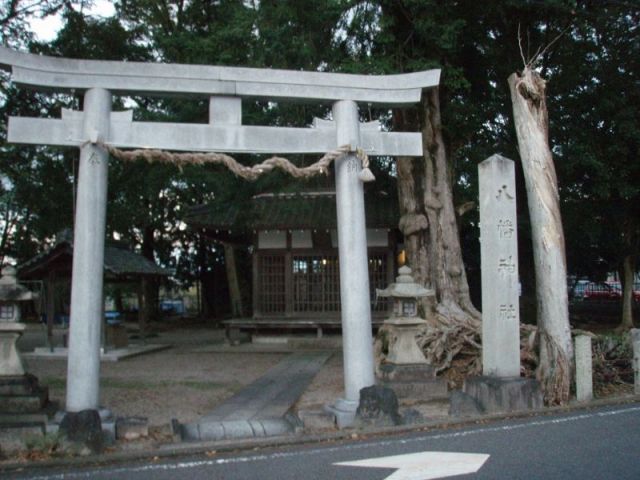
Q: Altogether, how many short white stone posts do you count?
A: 2